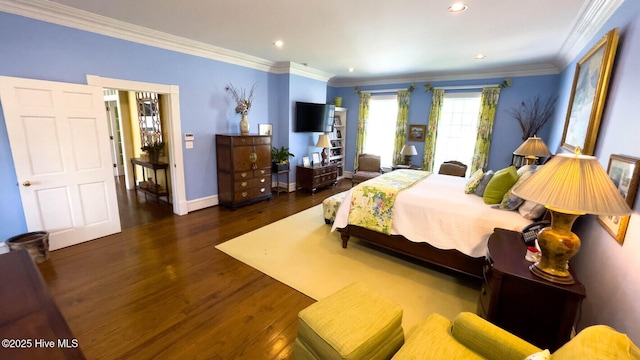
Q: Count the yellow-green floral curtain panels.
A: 4